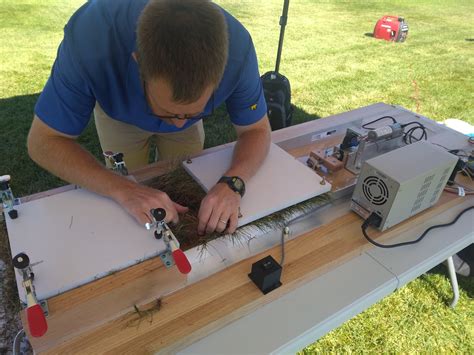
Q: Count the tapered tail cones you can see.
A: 0